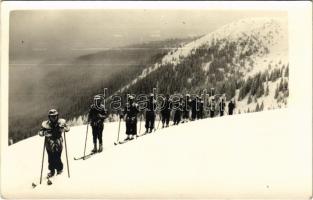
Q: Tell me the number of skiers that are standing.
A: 12